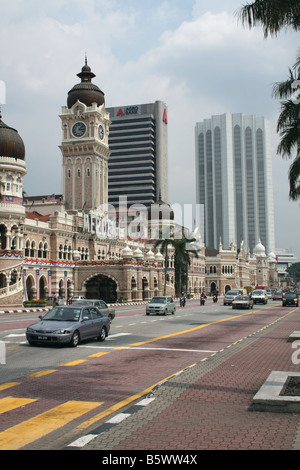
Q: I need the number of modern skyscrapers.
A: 2